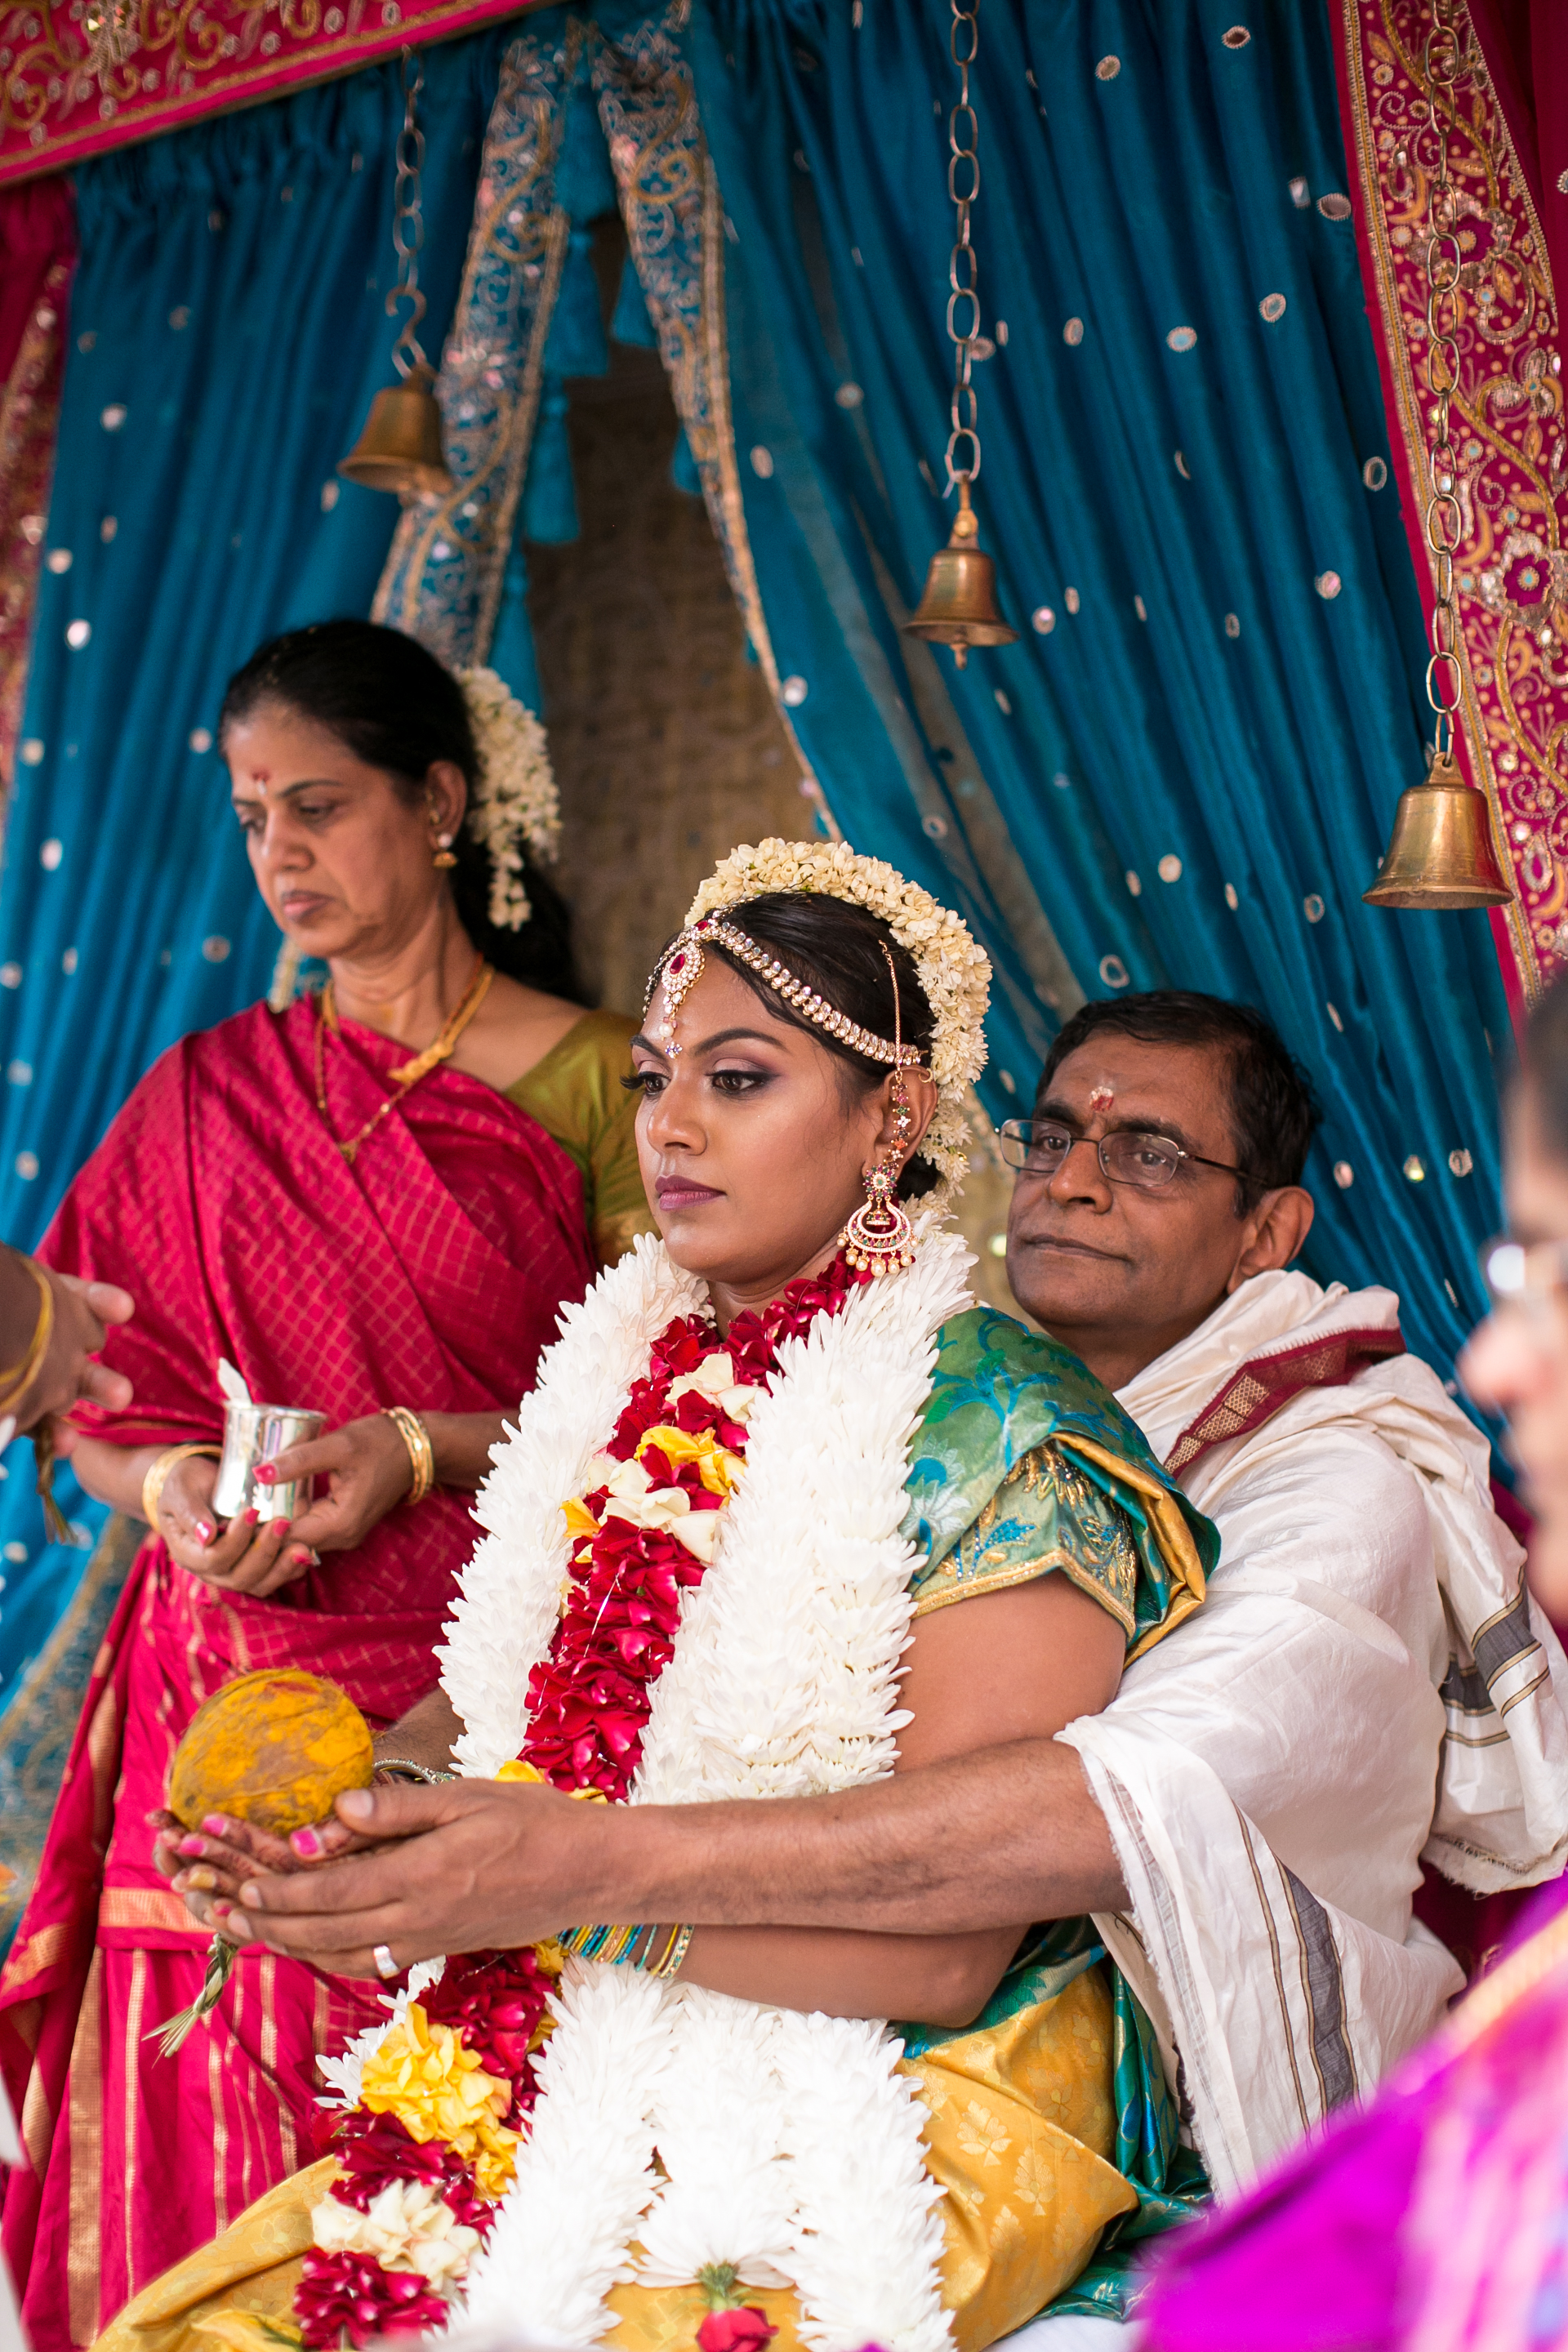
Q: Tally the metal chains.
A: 3